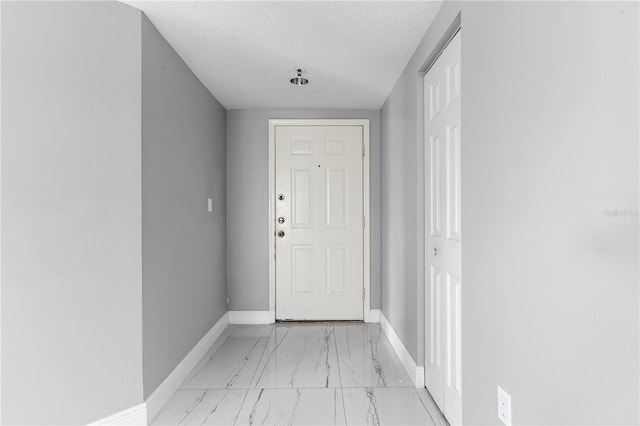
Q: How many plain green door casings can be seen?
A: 0